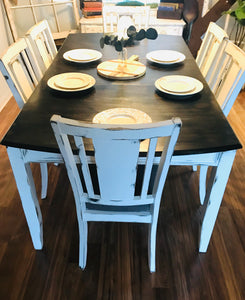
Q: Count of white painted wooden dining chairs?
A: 6